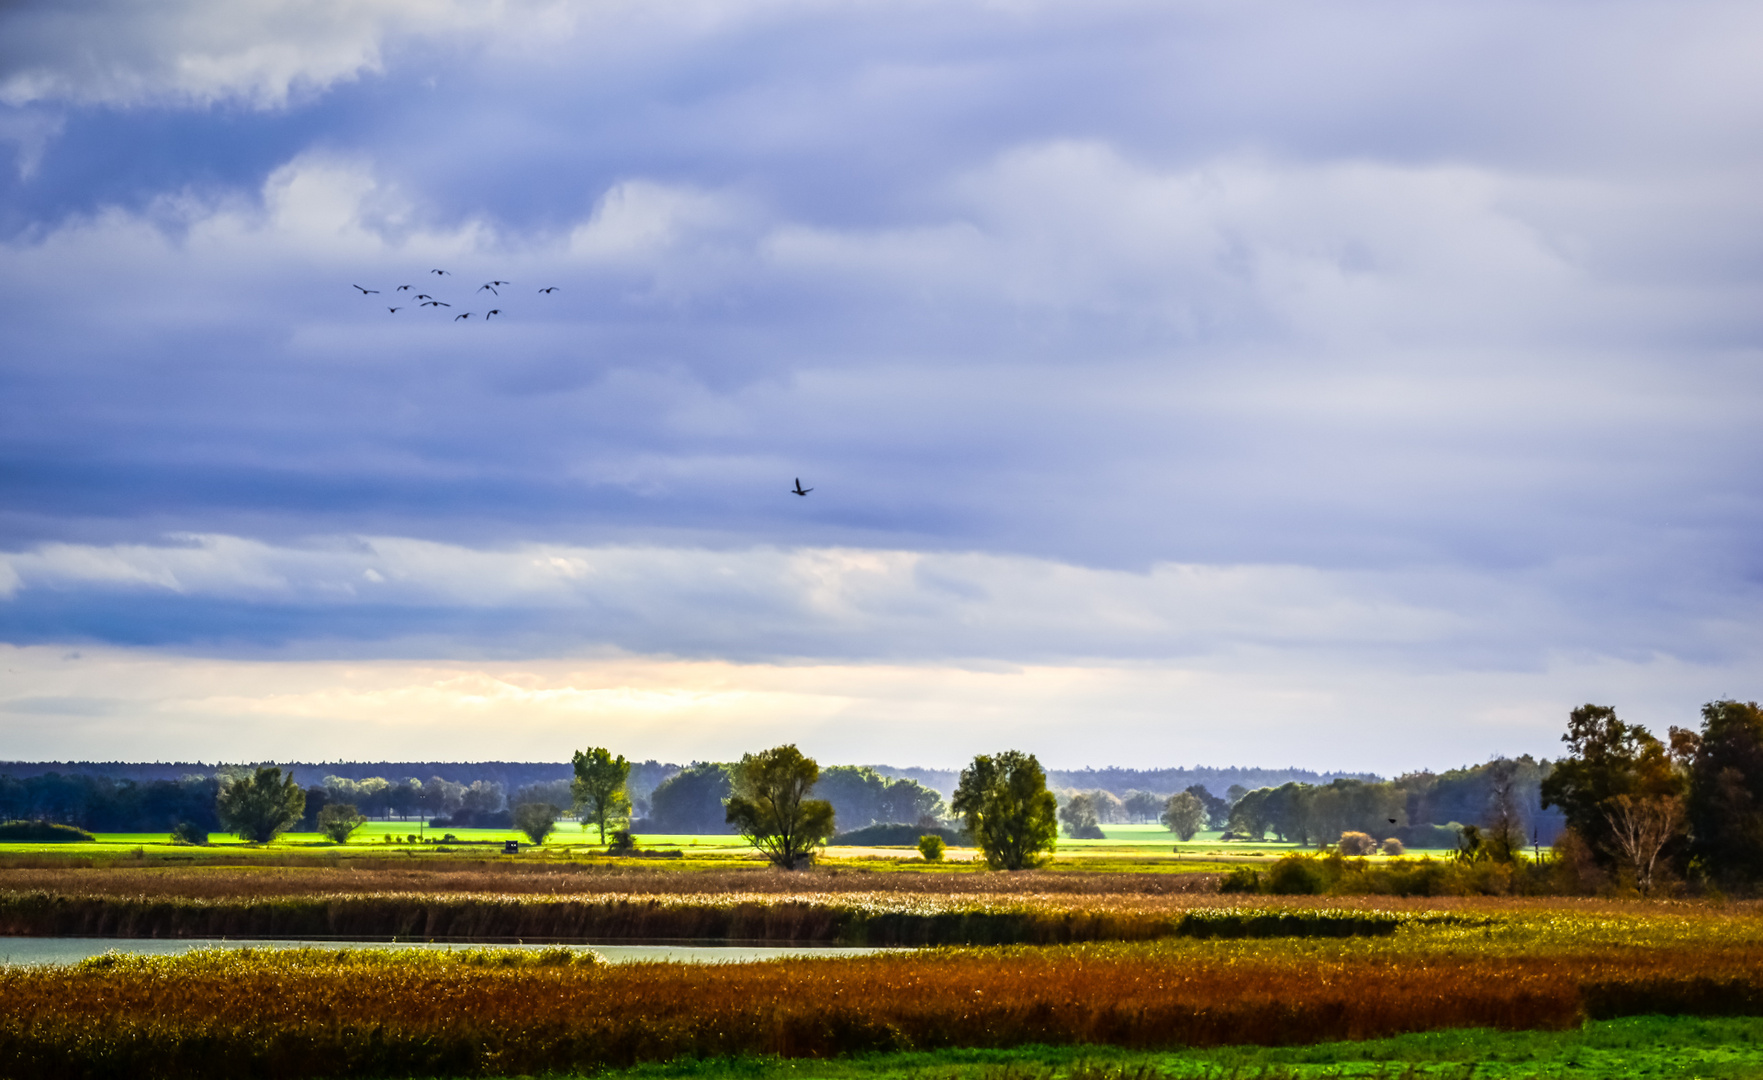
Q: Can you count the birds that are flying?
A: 12